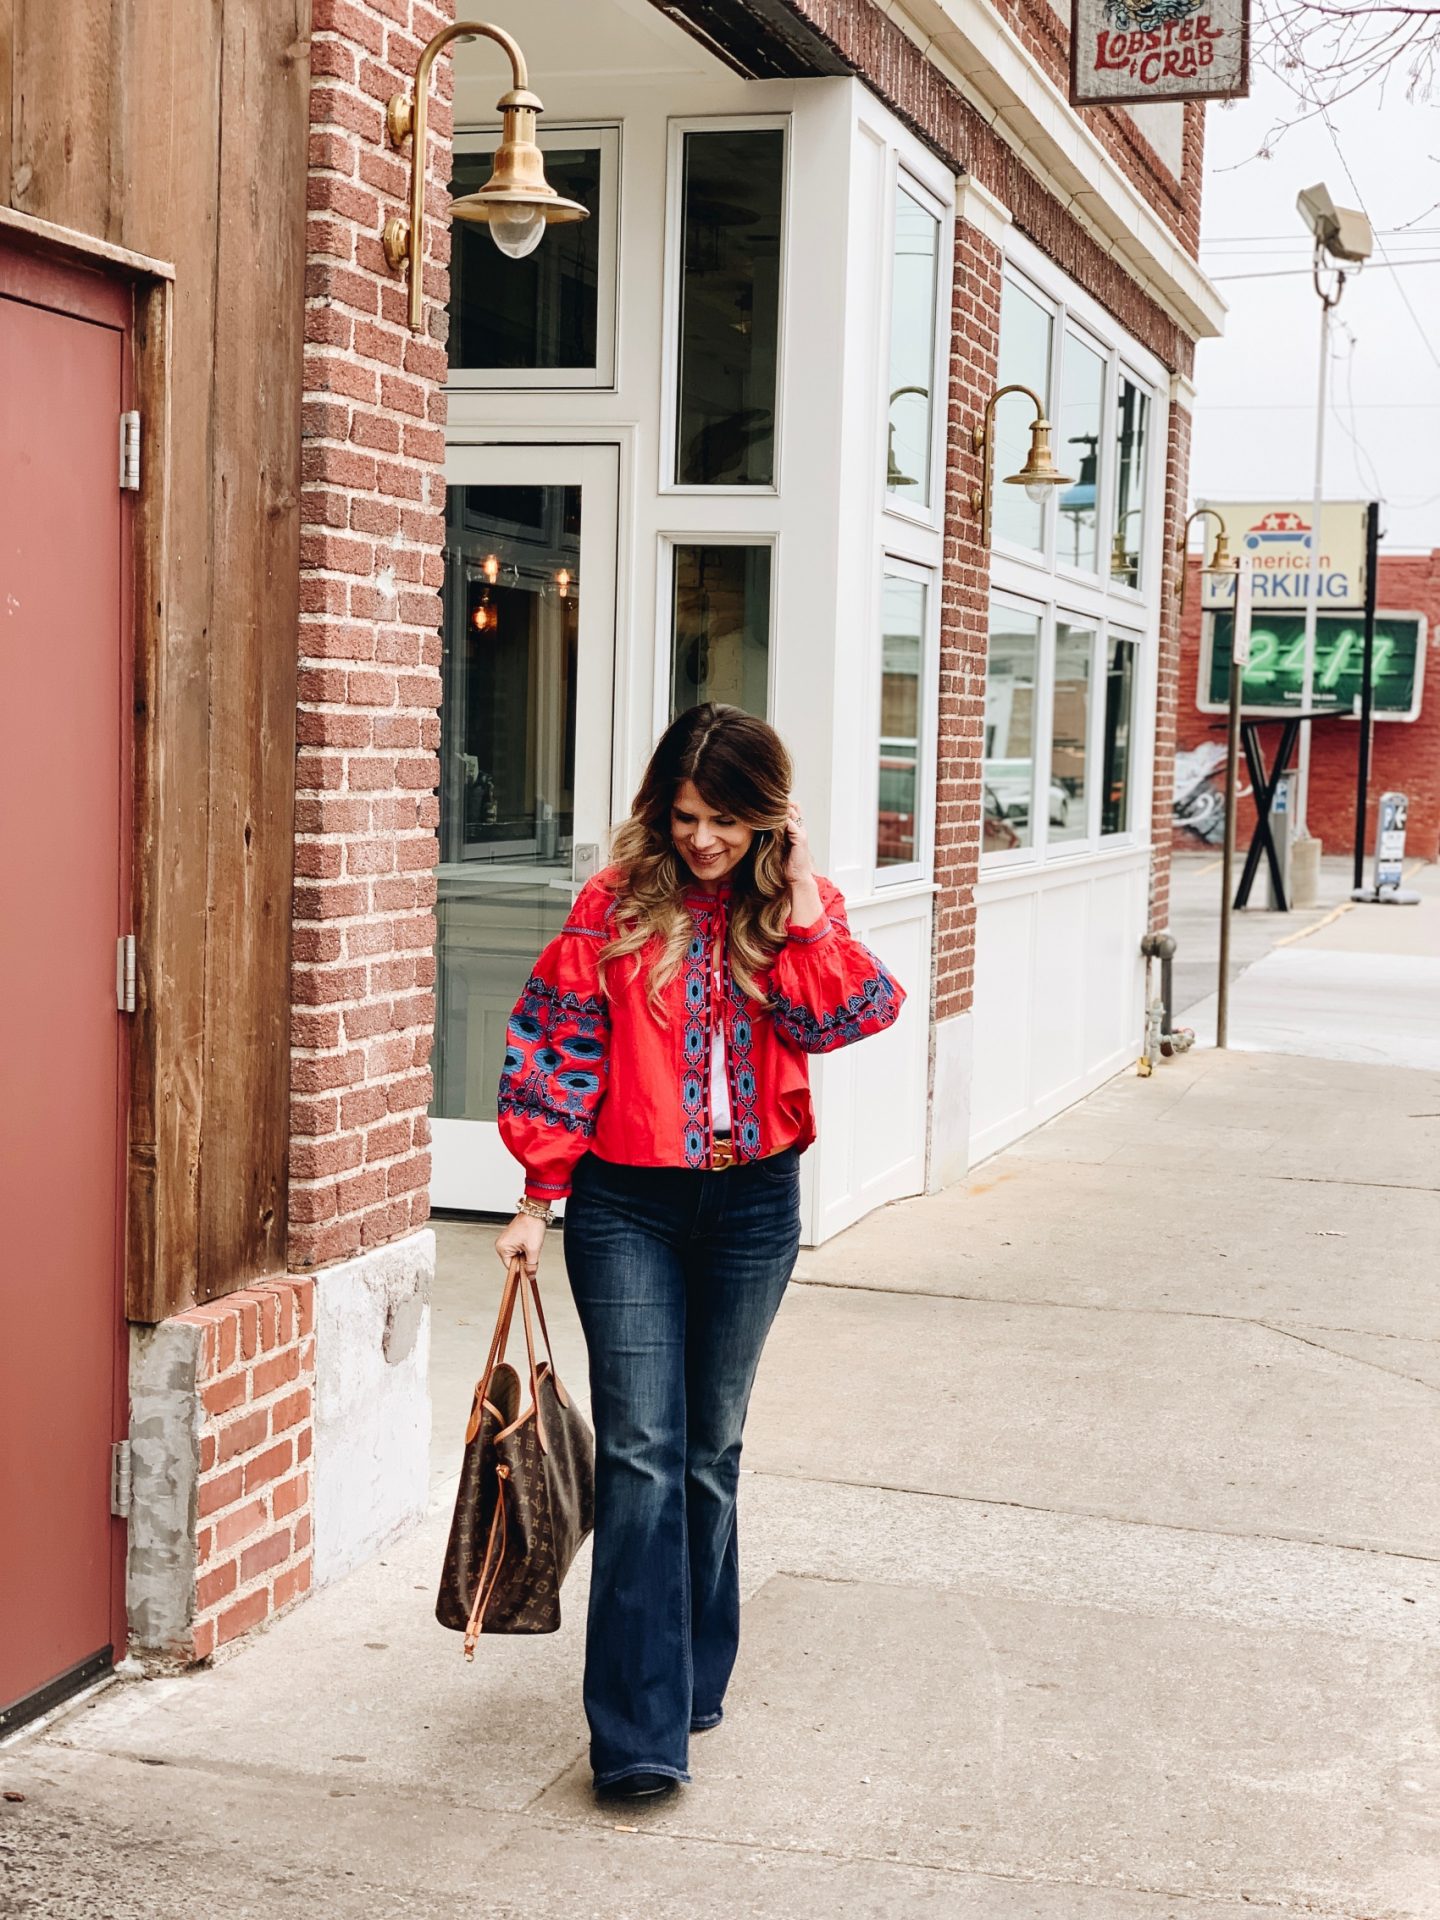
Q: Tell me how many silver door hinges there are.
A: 3